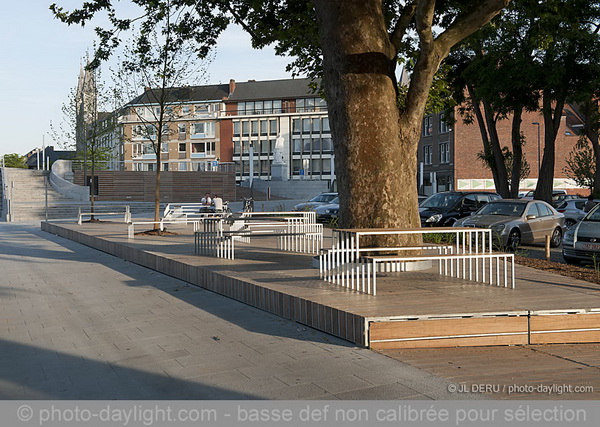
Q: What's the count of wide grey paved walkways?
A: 1